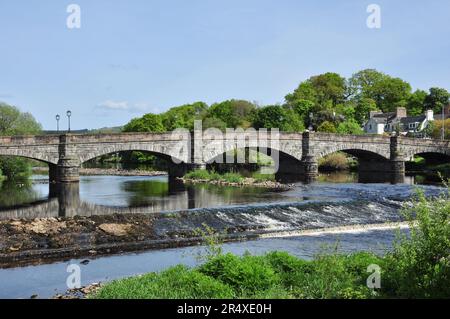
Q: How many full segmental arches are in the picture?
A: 3